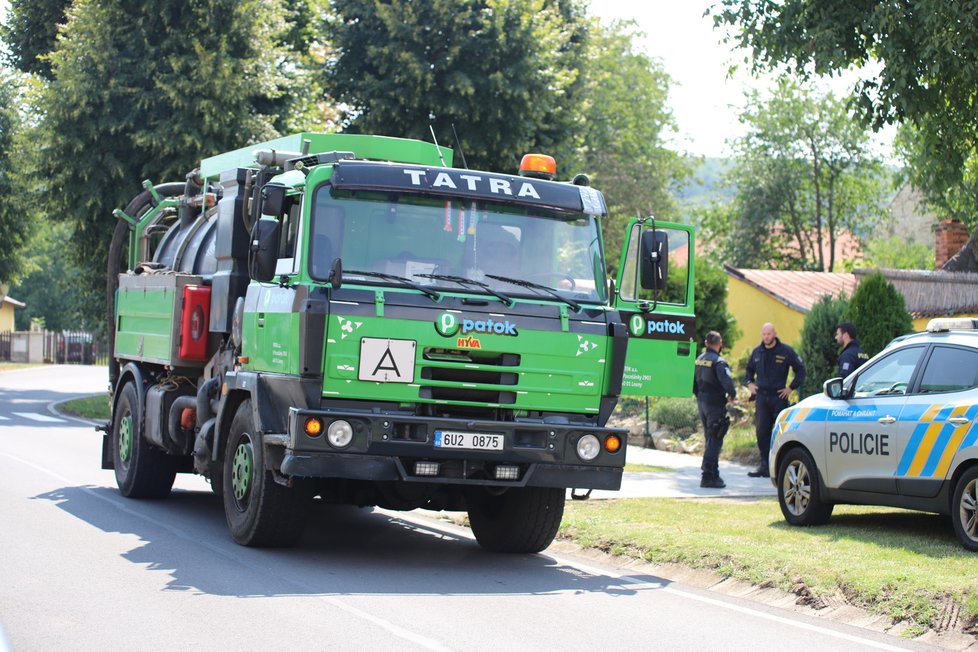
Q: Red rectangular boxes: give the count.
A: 1